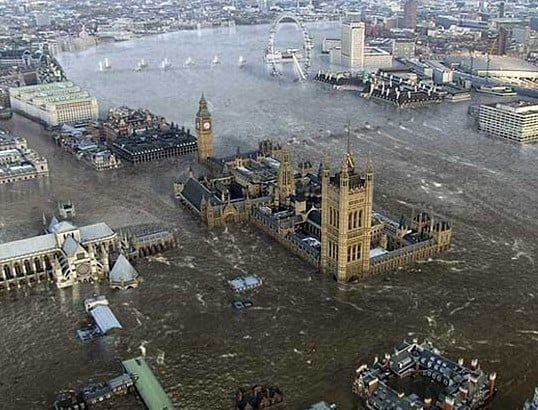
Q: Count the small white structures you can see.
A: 6